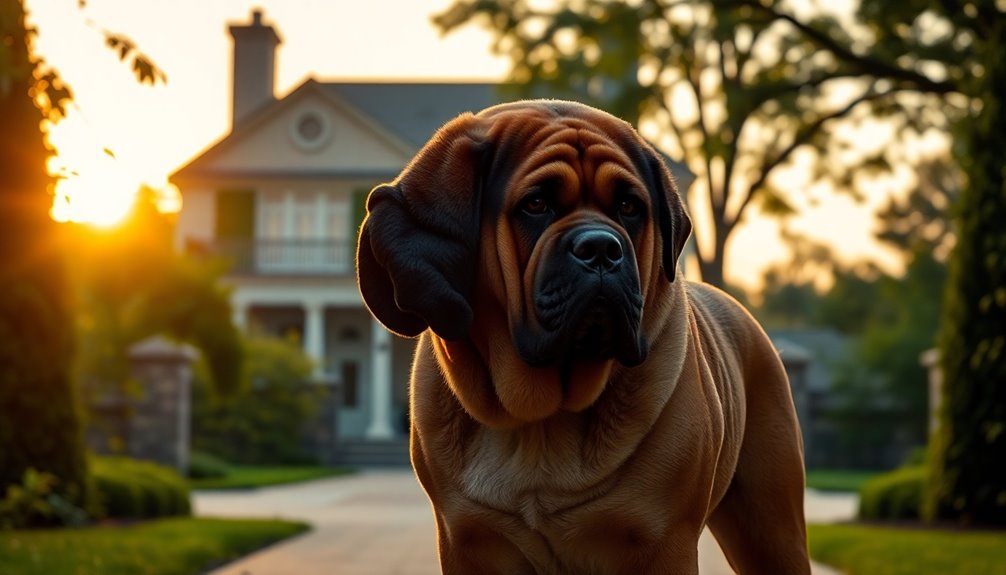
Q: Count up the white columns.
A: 3